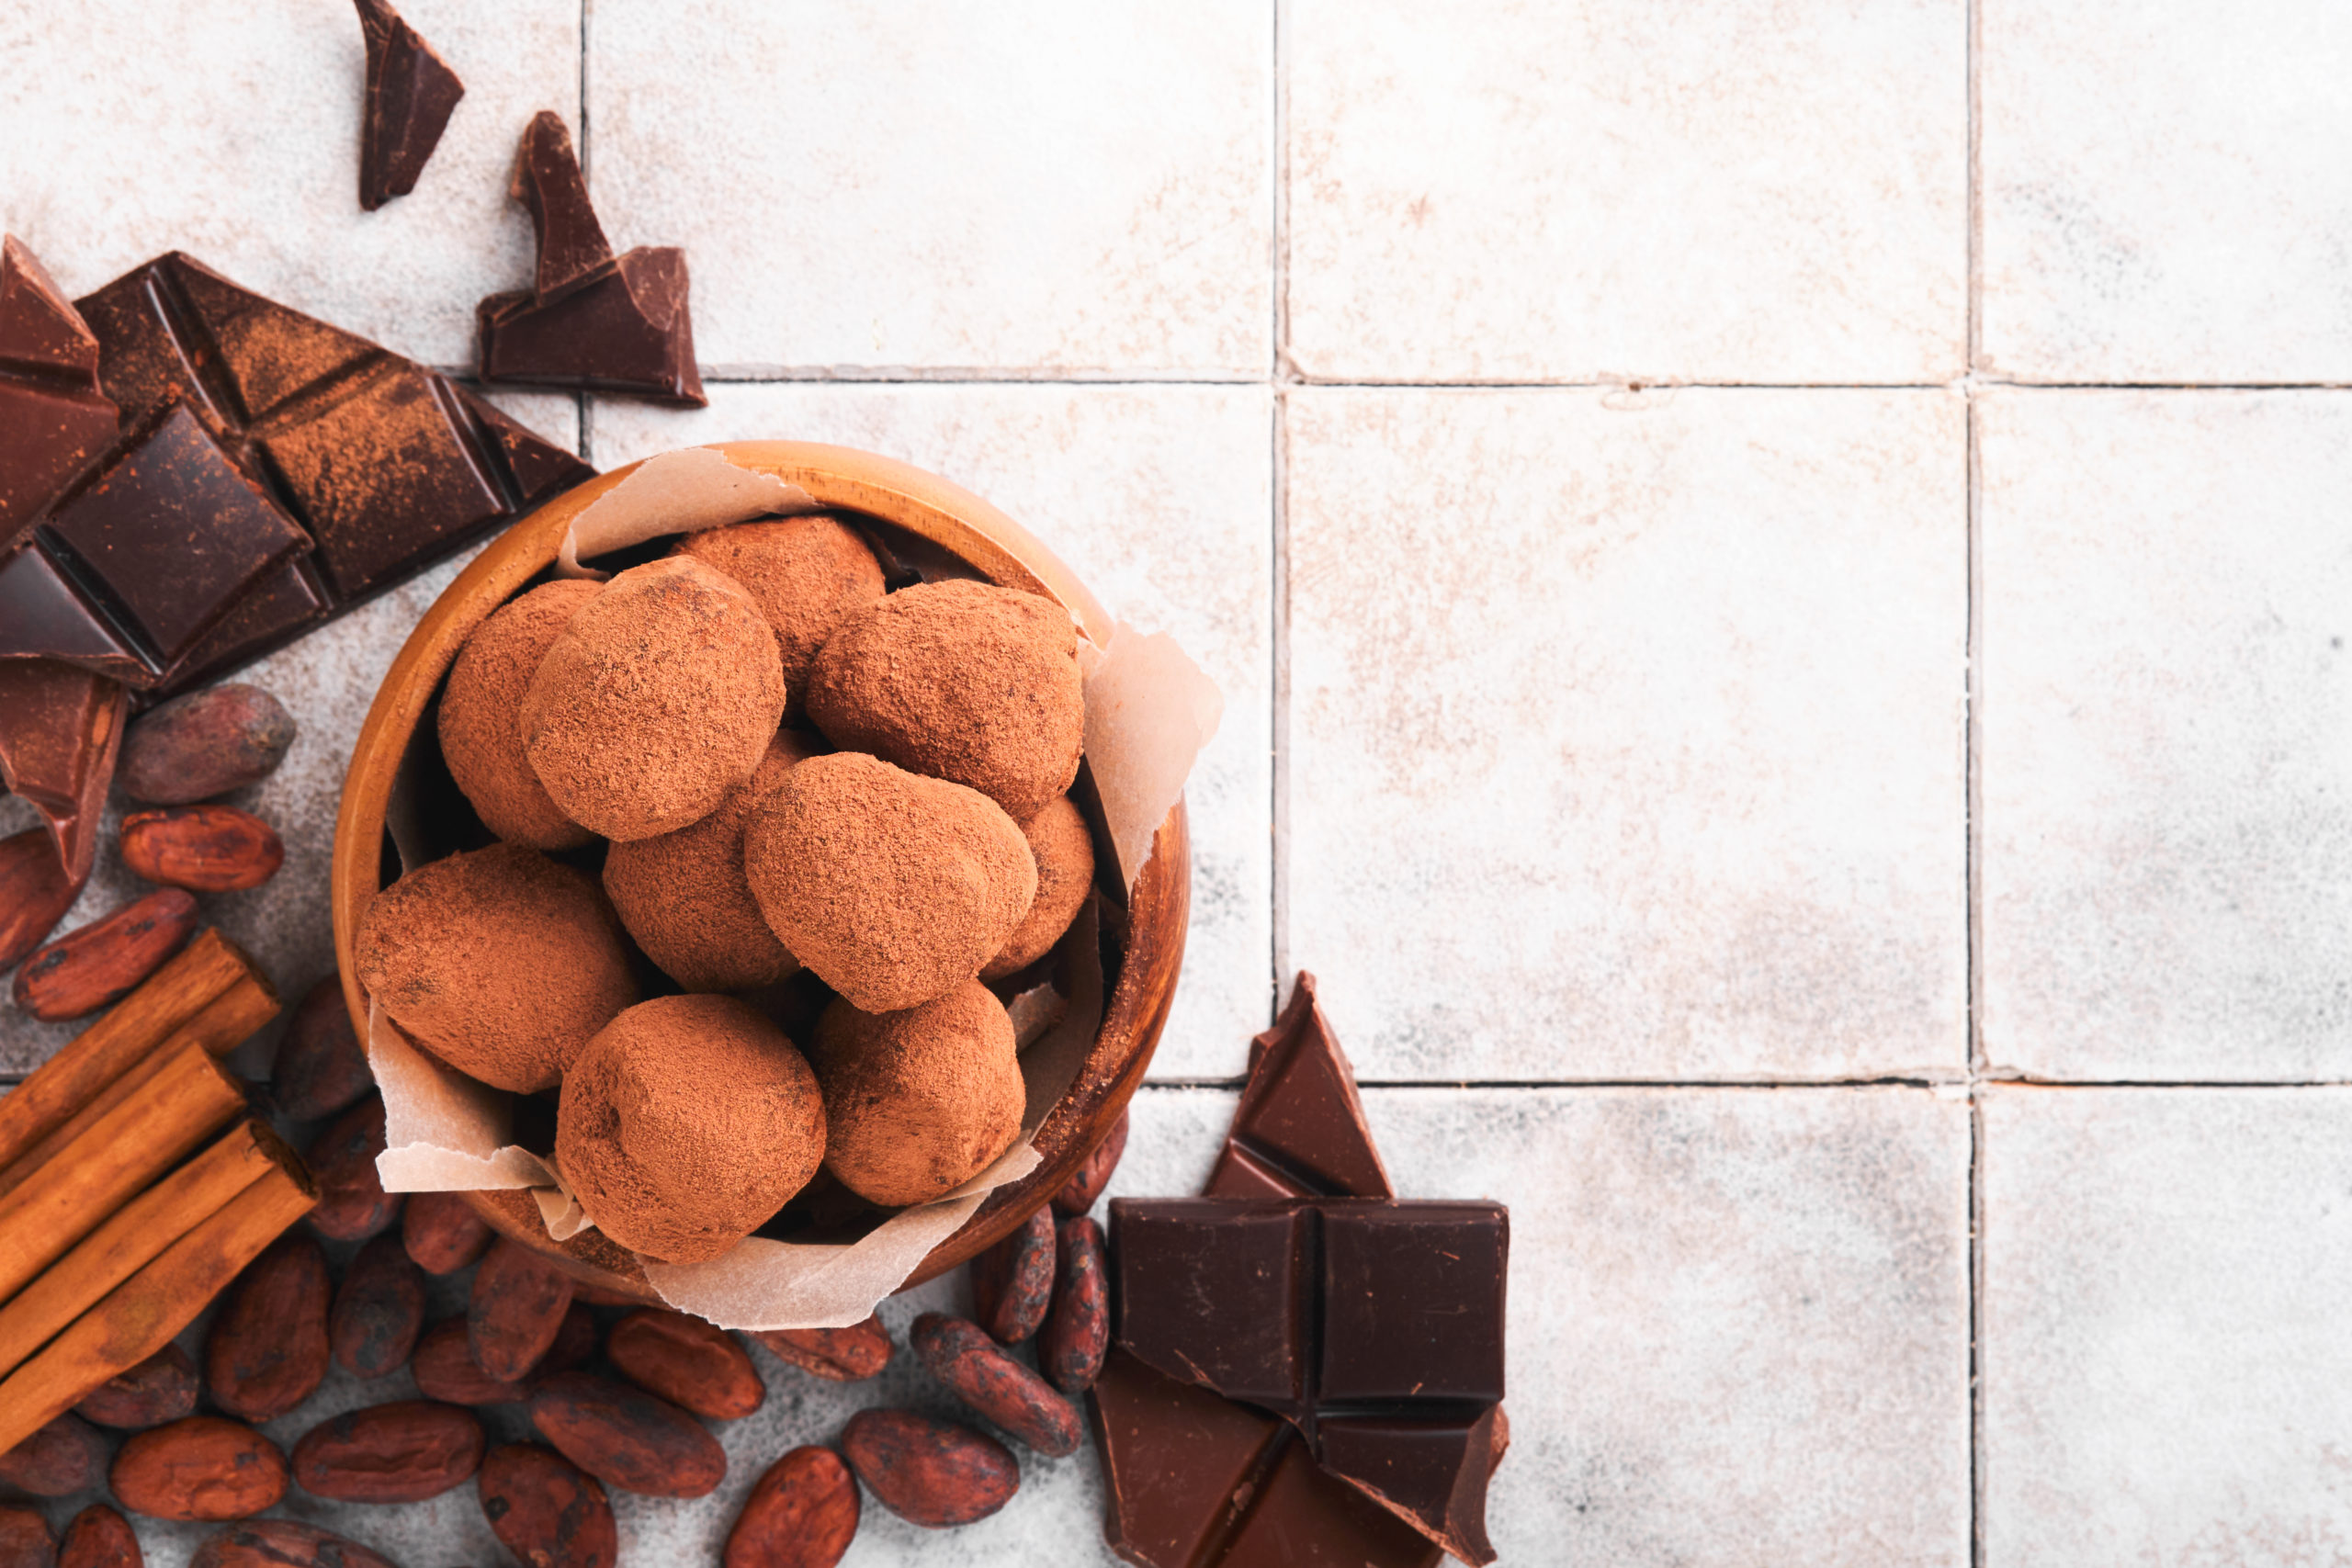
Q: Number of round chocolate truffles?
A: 10